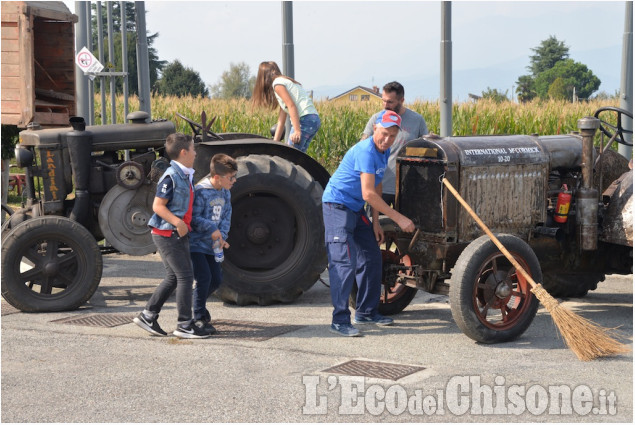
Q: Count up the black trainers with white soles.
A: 2